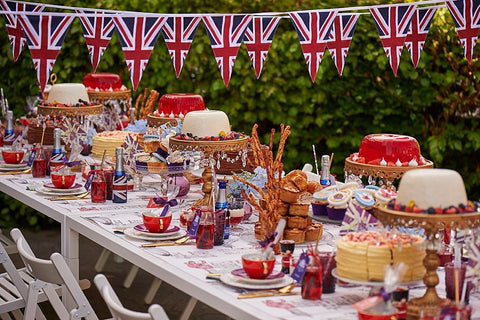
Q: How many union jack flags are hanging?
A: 12